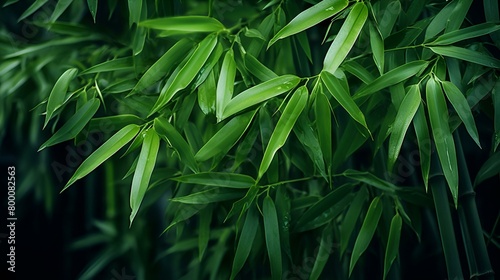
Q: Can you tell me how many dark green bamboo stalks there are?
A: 2